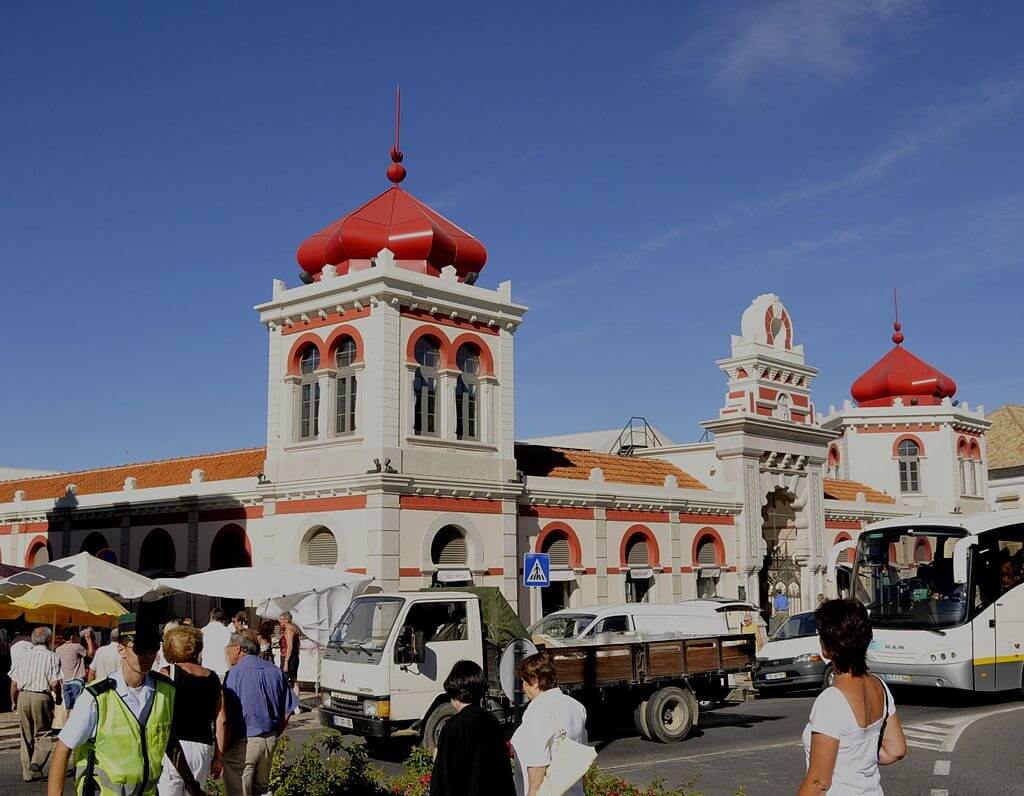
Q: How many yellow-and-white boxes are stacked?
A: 0